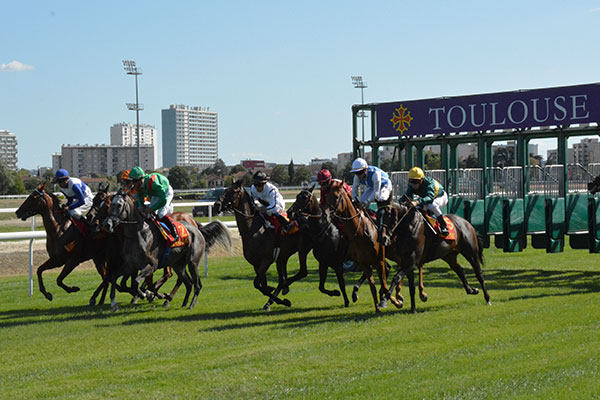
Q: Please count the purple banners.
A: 1